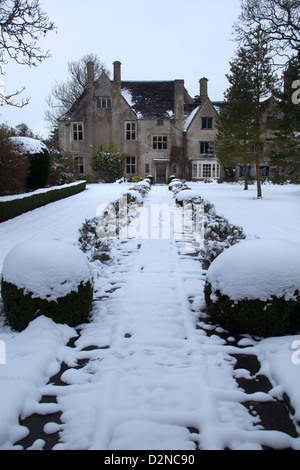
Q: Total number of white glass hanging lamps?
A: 0